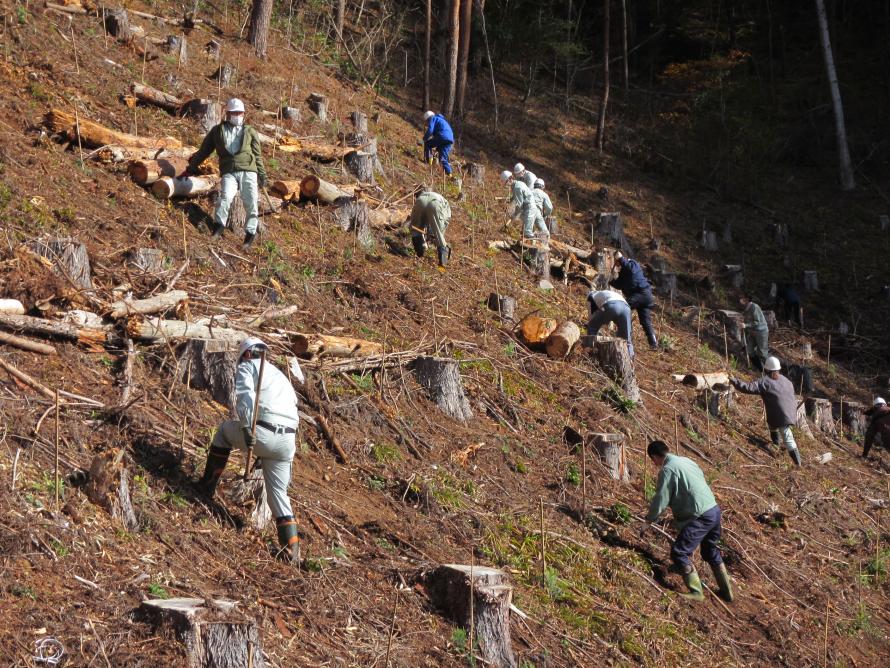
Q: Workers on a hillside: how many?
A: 14